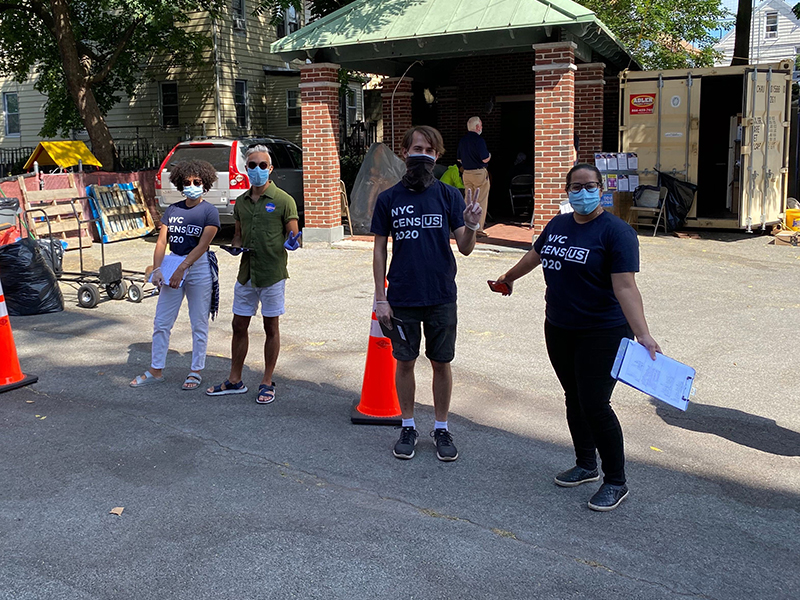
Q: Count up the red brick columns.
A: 4